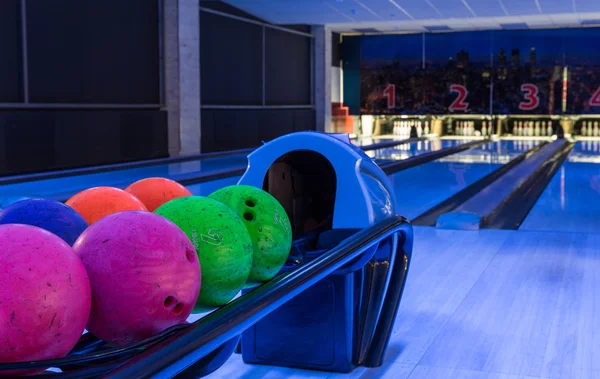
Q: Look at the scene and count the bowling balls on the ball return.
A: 7